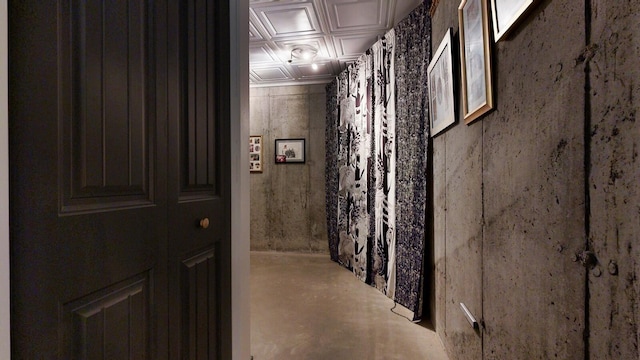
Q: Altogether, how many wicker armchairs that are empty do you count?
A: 0